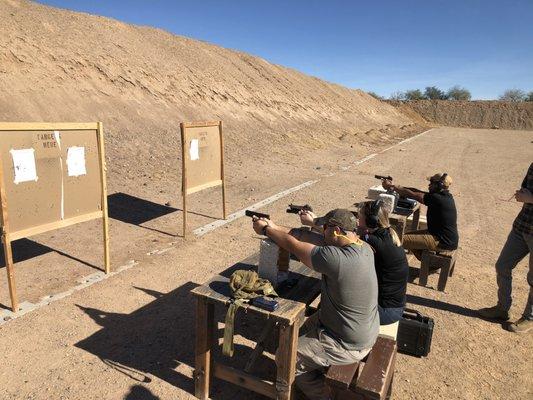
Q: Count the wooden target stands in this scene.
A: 2